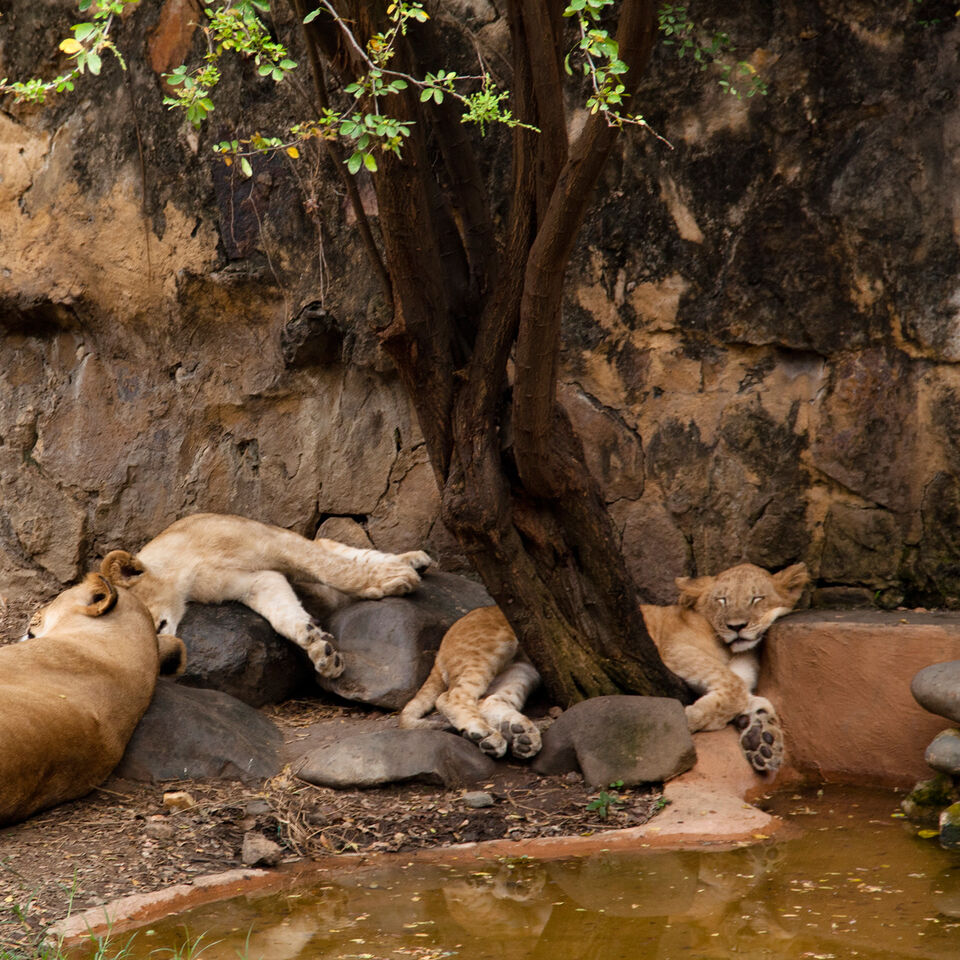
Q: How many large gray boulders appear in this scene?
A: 5